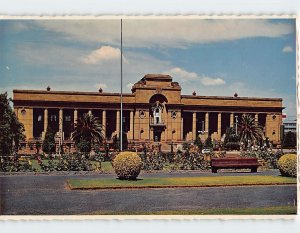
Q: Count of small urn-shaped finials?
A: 4